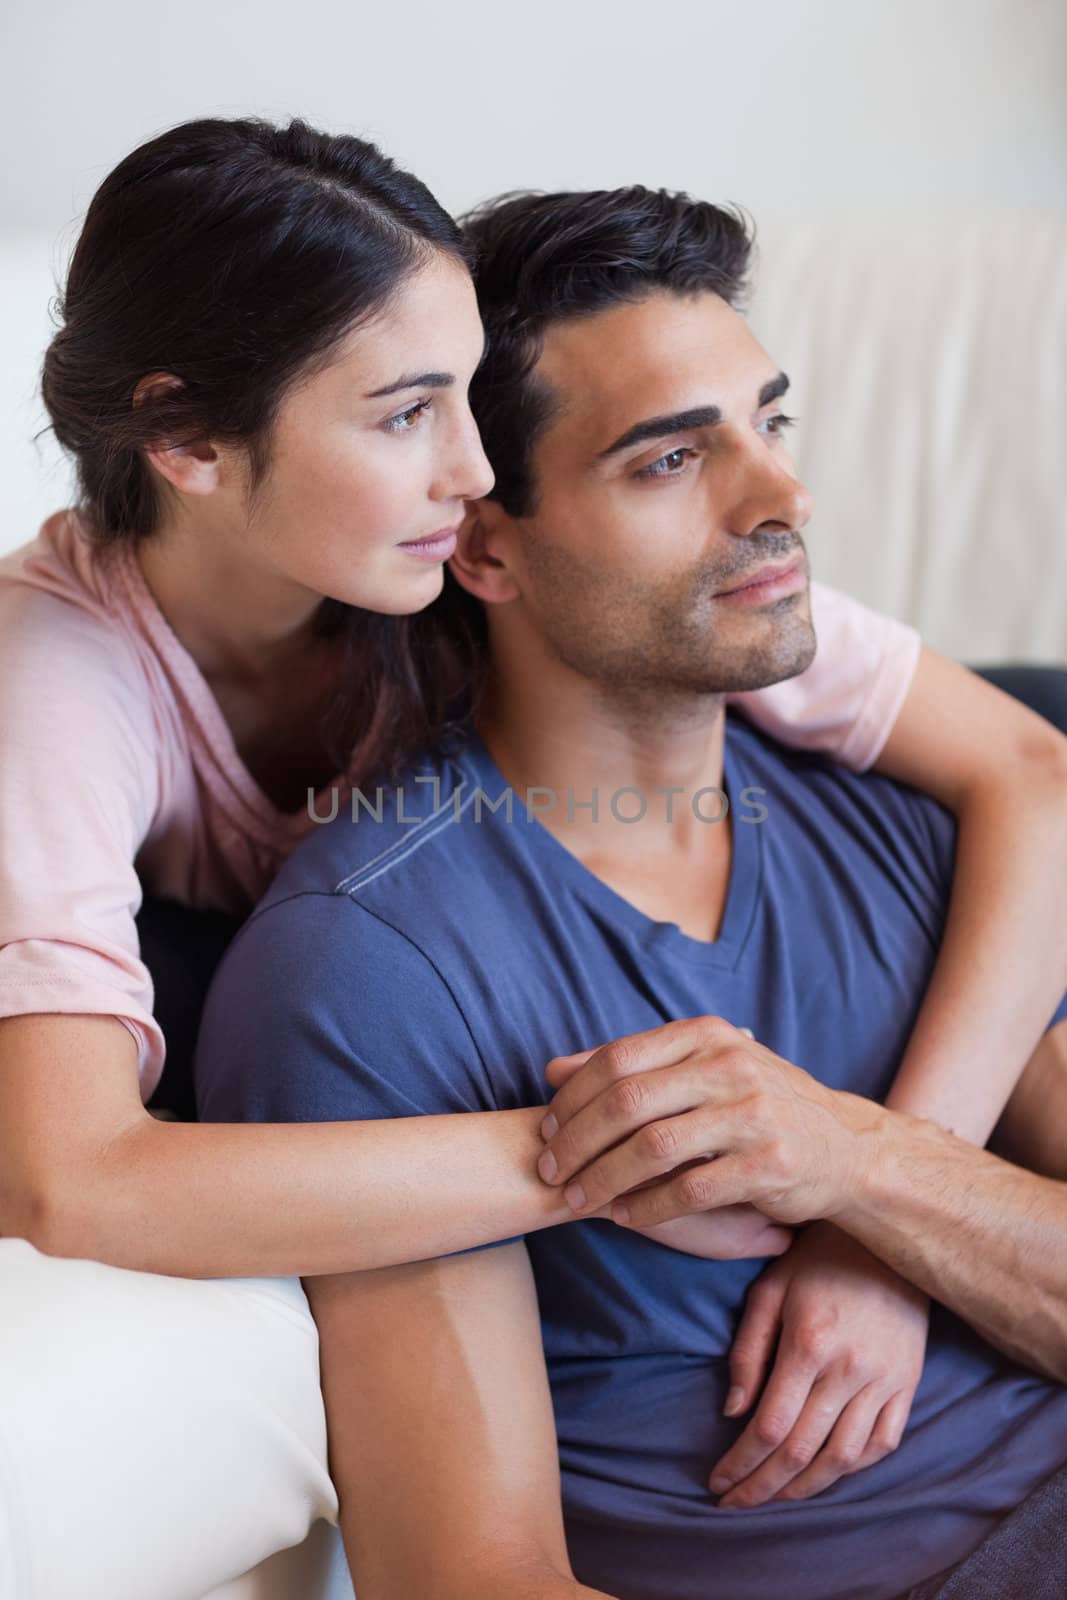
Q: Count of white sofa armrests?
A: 1